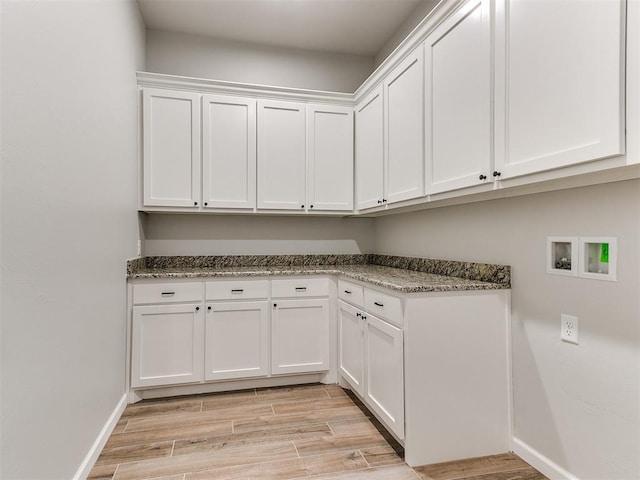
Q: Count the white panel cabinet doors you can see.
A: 13